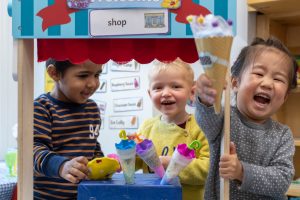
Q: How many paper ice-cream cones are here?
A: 4